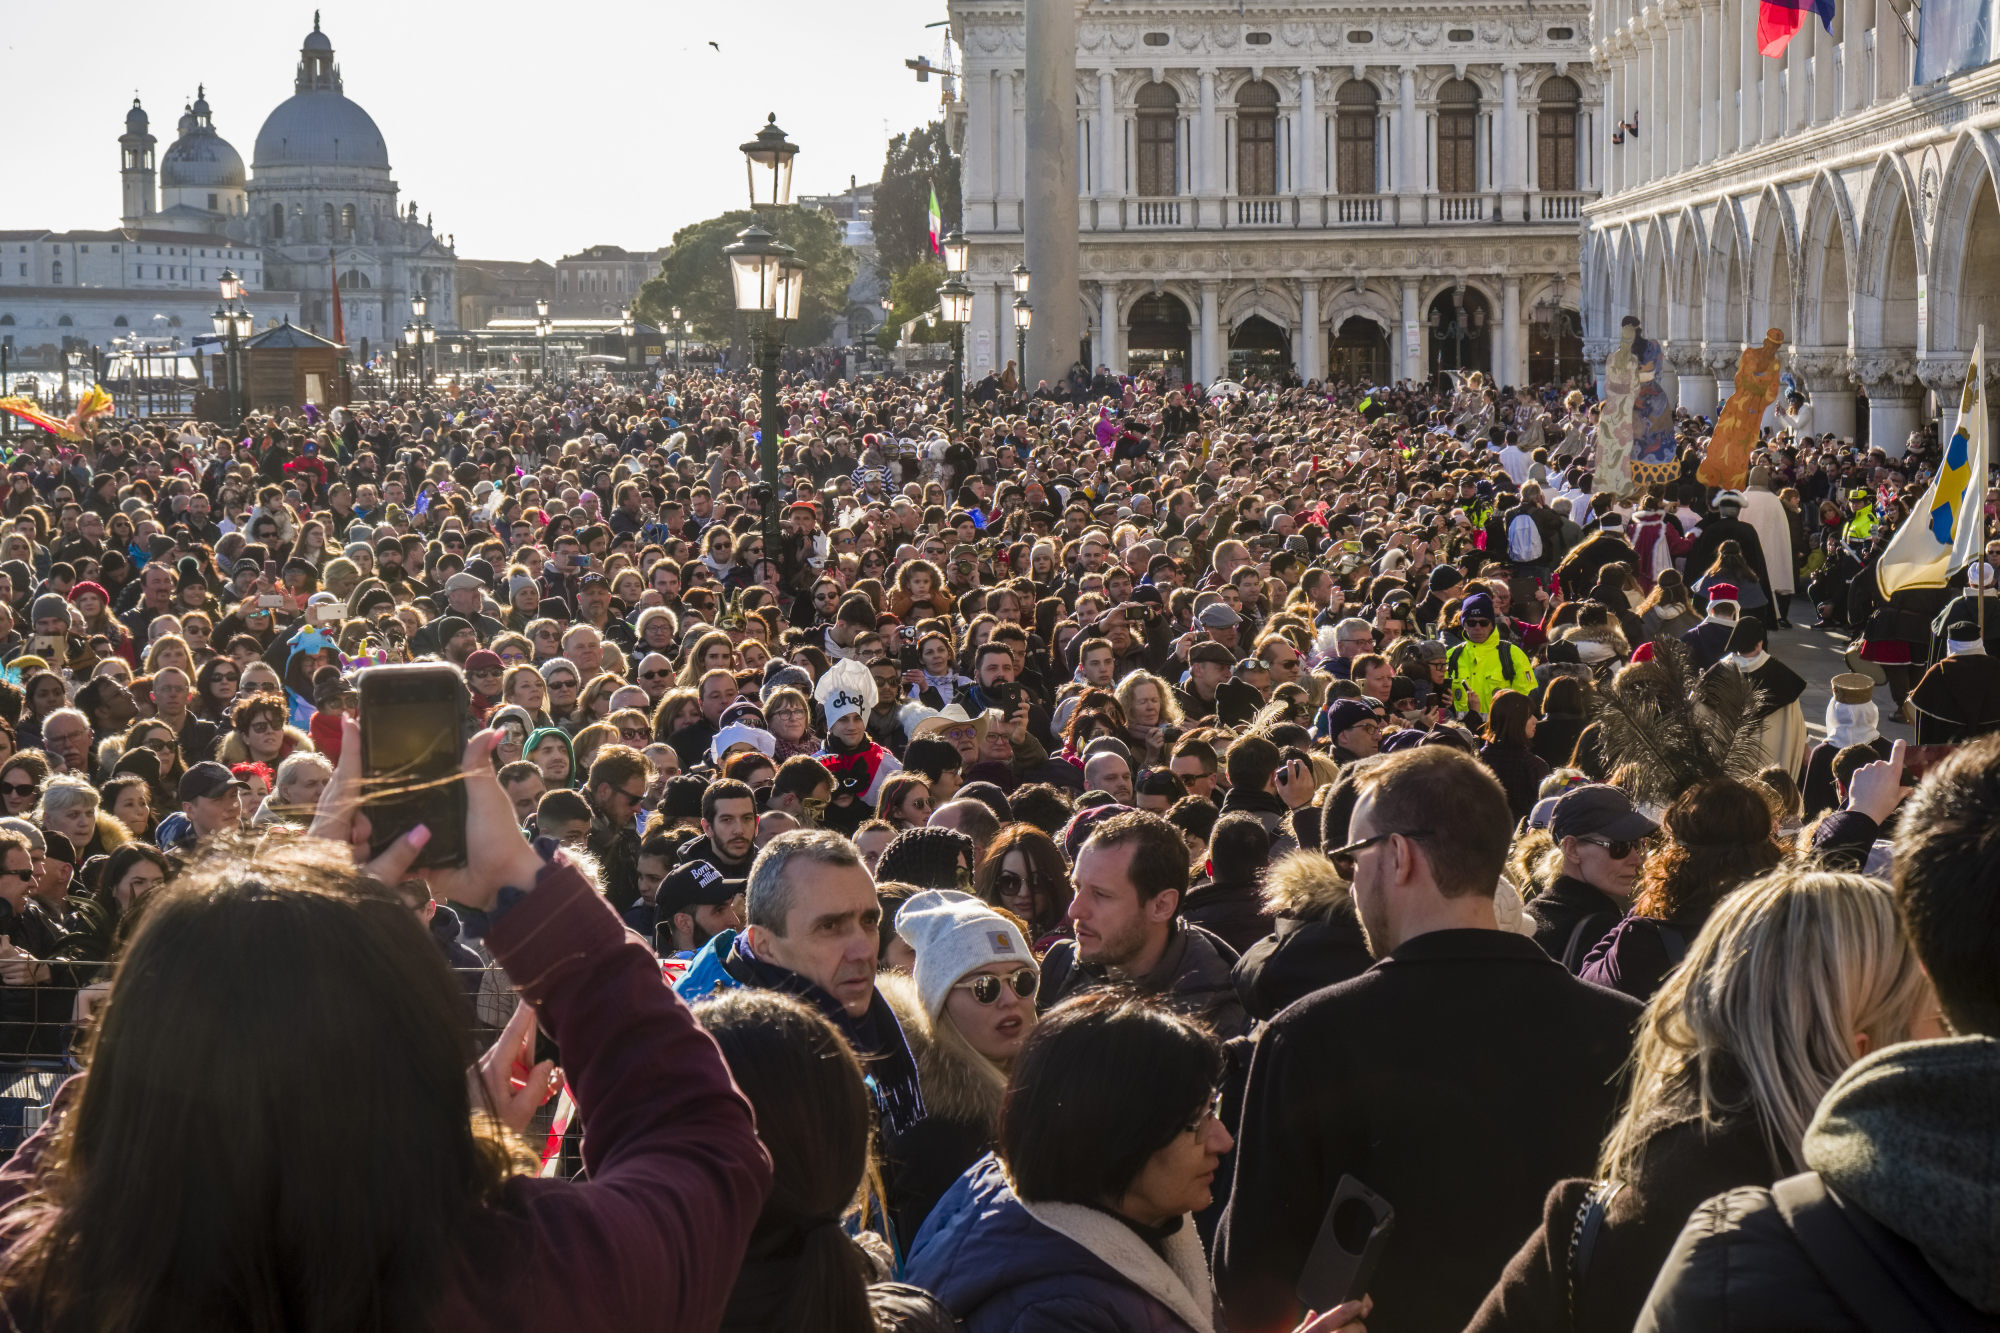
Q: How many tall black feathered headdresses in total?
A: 1